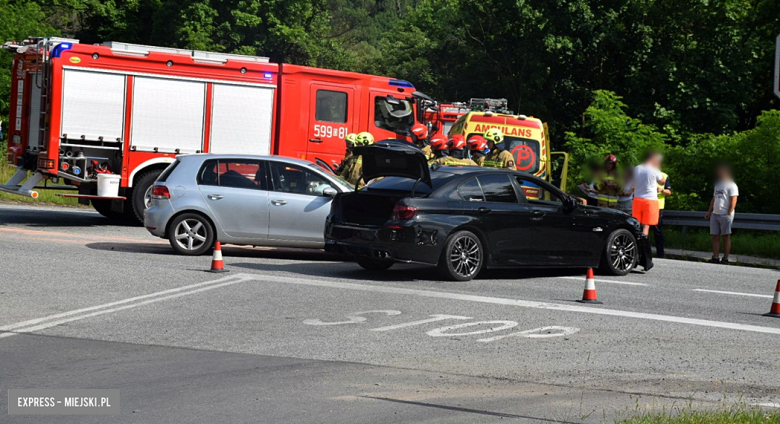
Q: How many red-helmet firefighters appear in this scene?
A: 5